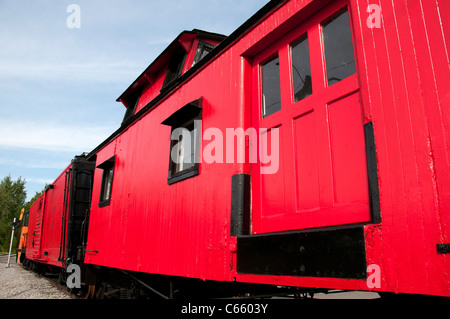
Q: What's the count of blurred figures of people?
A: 0